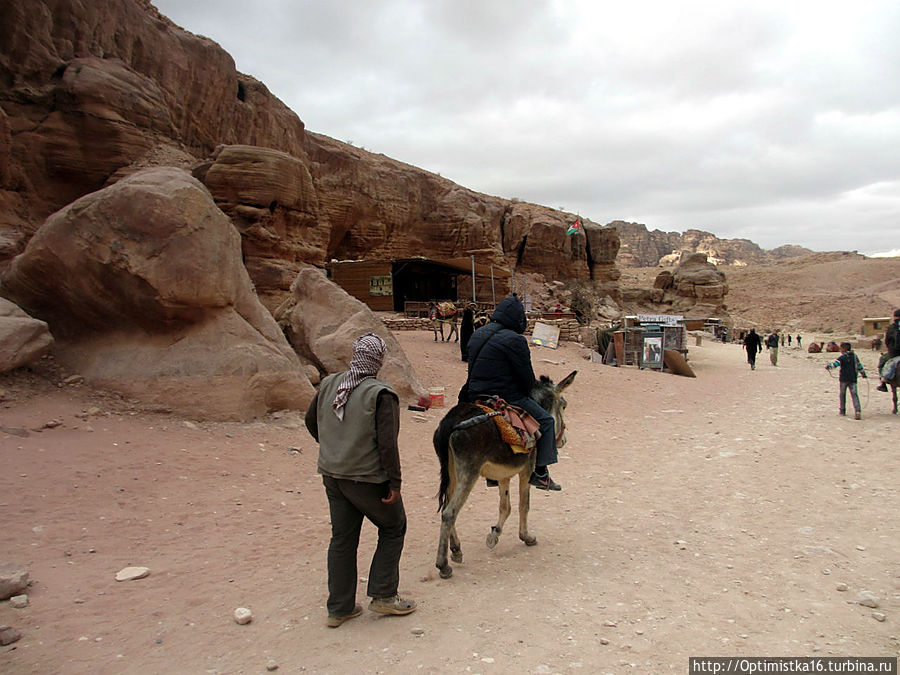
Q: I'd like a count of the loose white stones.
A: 2